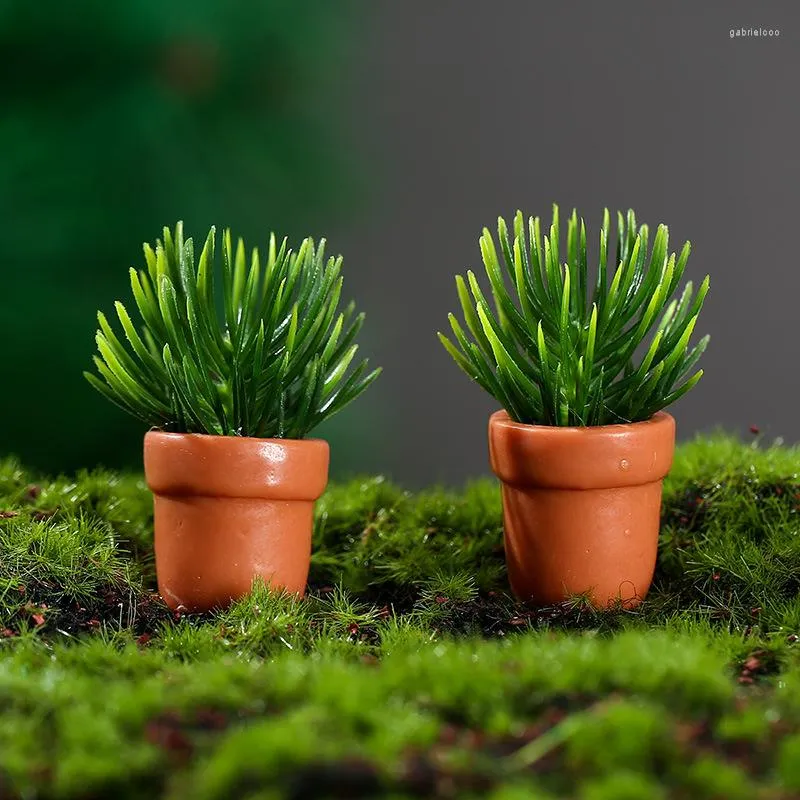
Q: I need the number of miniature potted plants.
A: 2